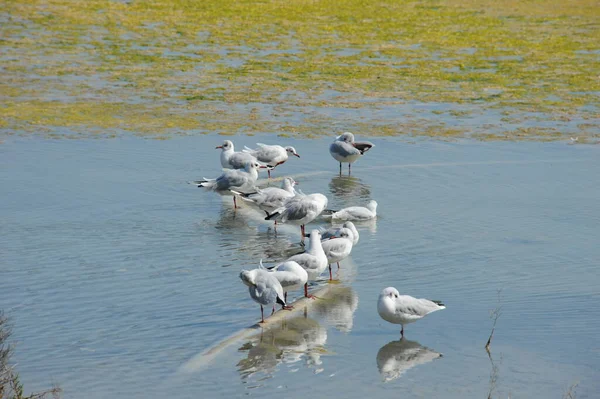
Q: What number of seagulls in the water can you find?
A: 13